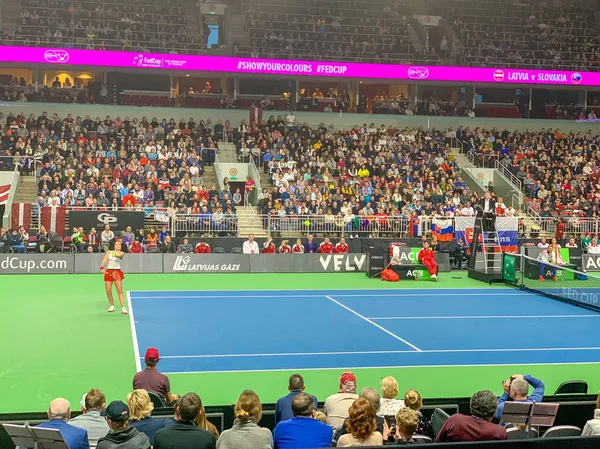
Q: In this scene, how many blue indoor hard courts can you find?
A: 1